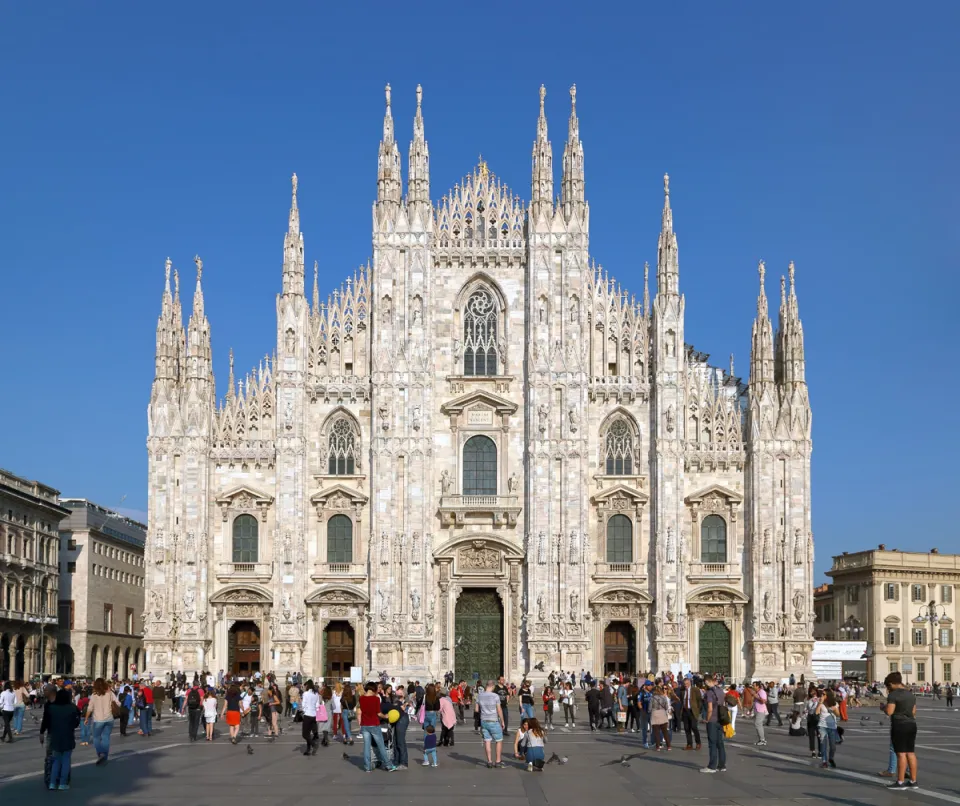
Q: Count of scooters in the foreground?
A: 0